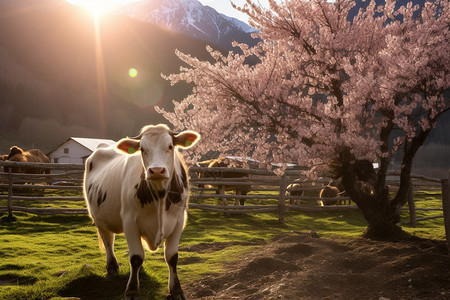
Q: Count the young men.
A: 0